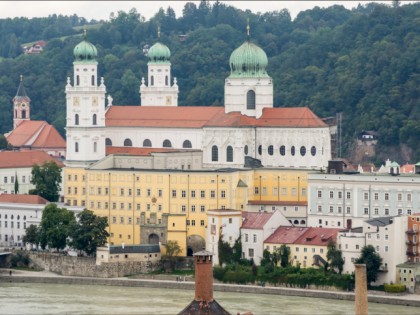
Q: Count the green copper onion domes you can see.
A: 3